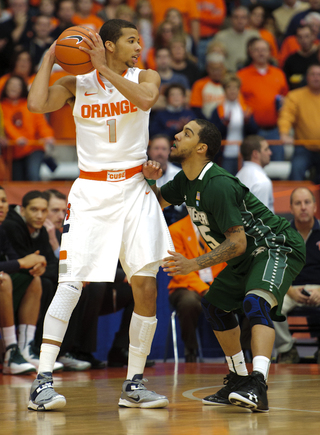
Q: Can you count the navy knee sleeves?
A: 2